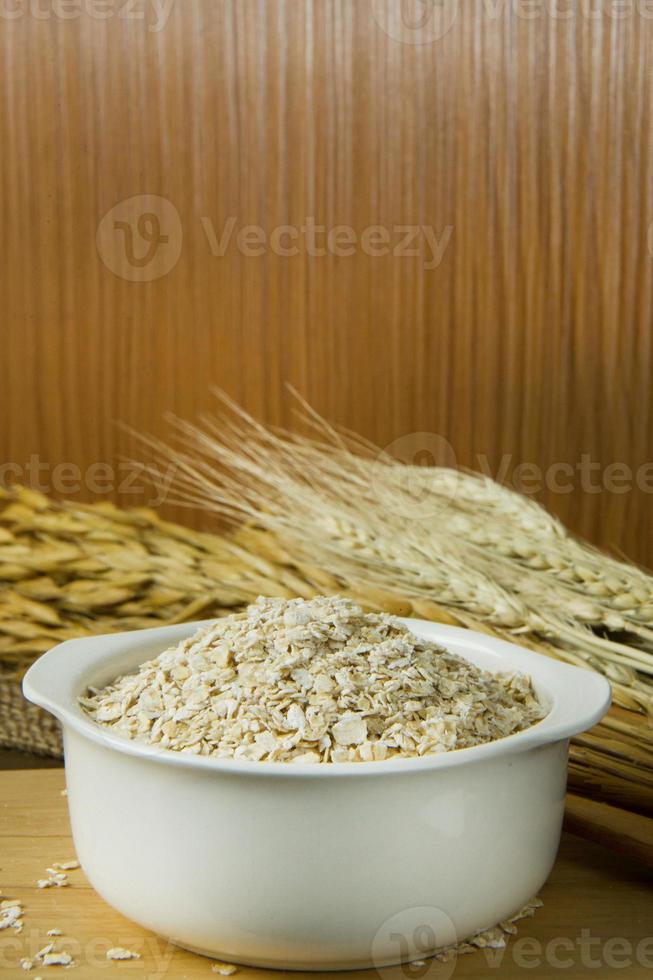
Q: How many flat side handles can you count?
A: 2